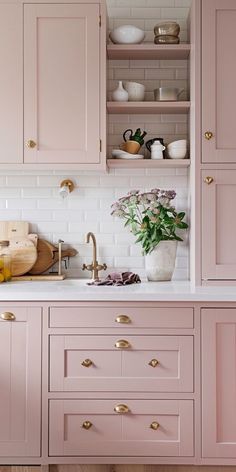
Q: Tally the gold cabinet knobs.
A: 7